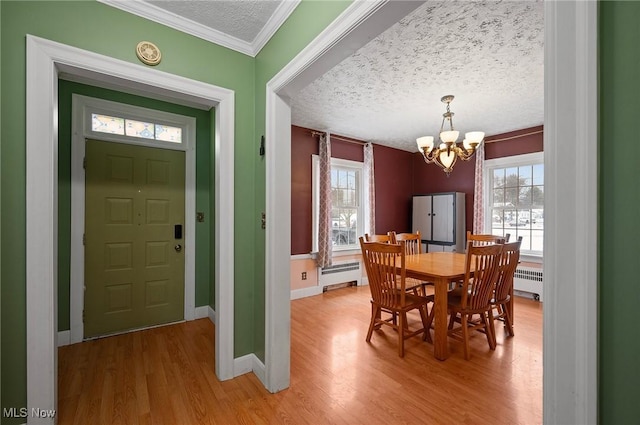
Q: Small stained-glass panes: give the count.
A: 3